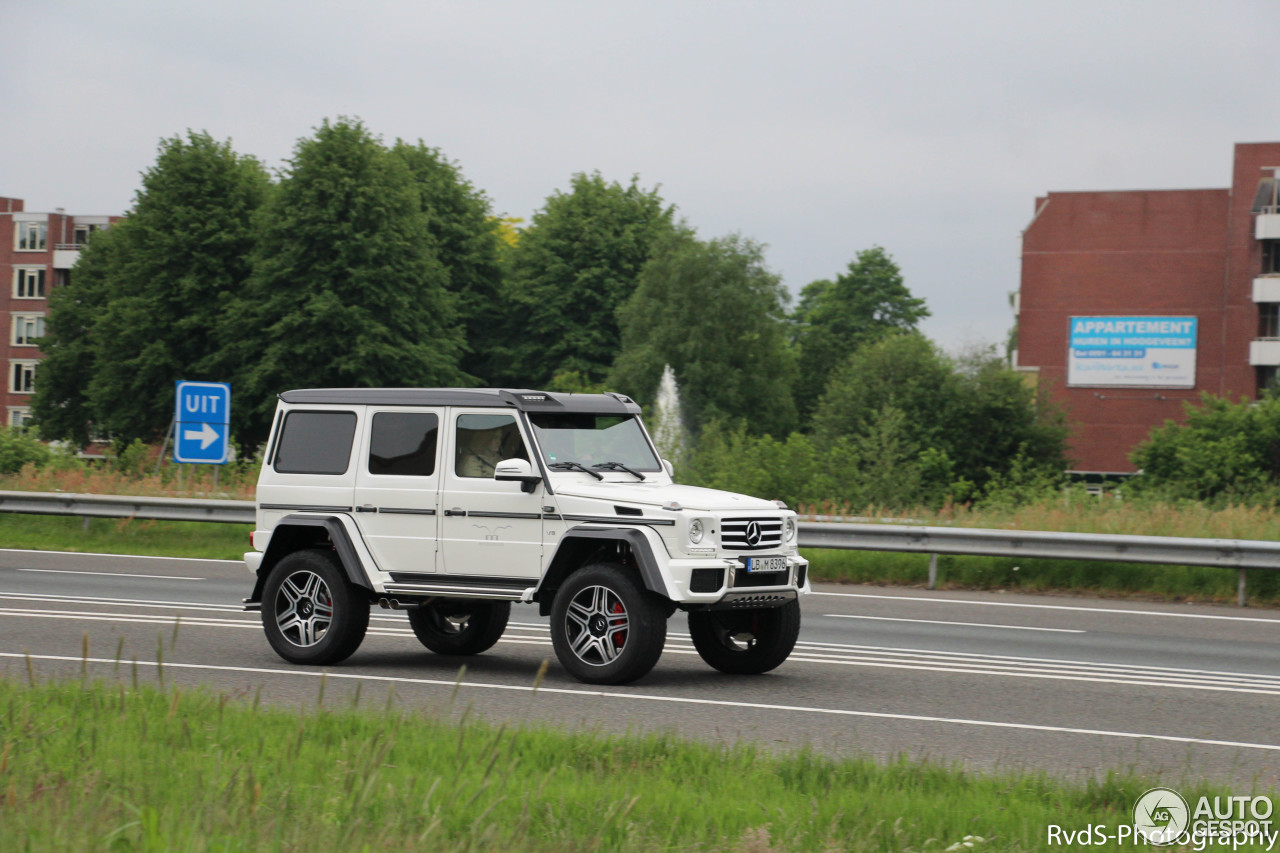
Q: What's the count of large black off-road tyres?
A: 4